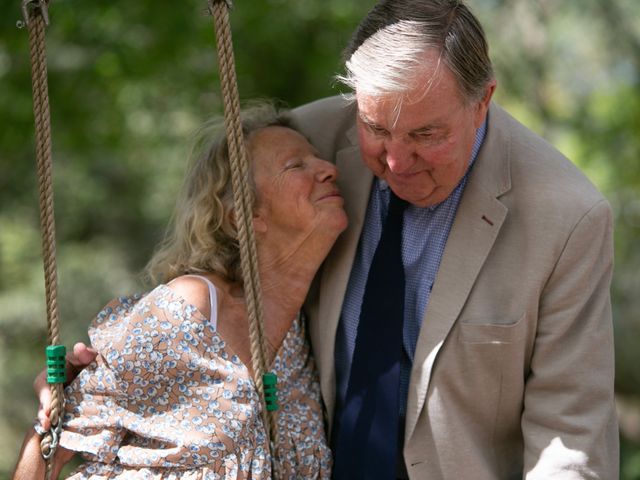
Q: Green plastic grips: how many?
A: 2